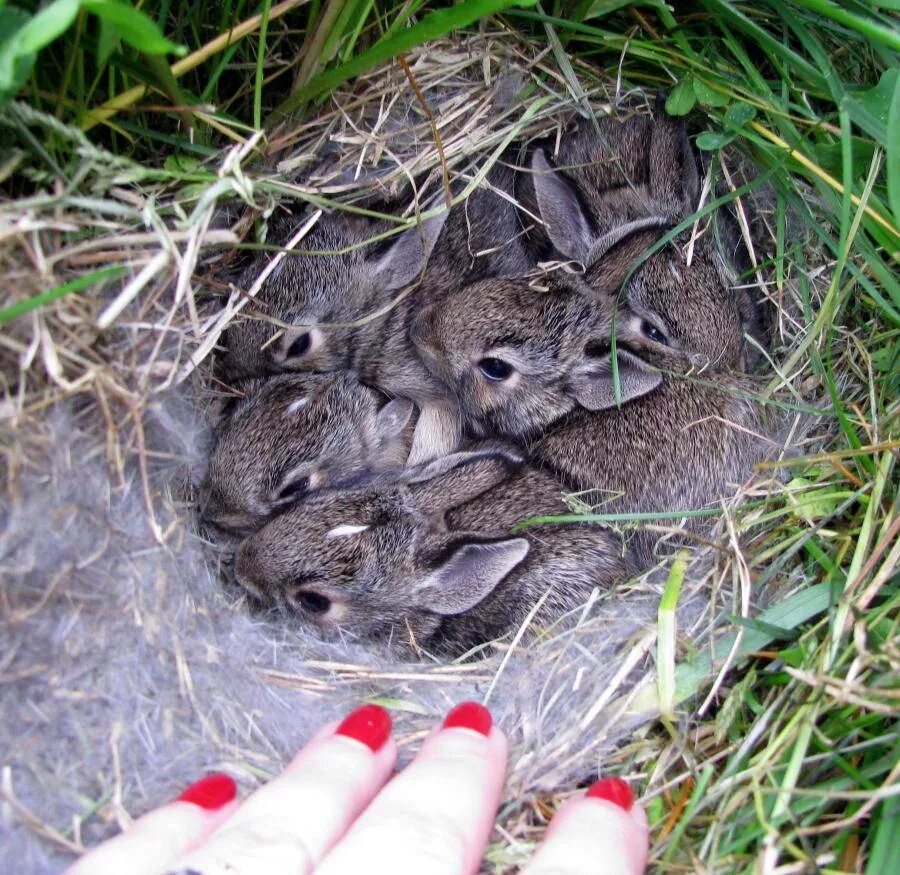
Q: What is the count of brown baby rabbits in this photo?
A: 5